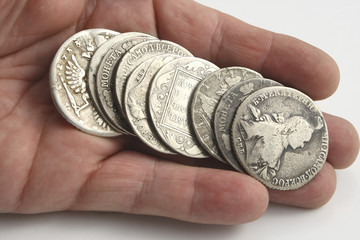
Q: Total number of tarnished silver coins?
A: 9